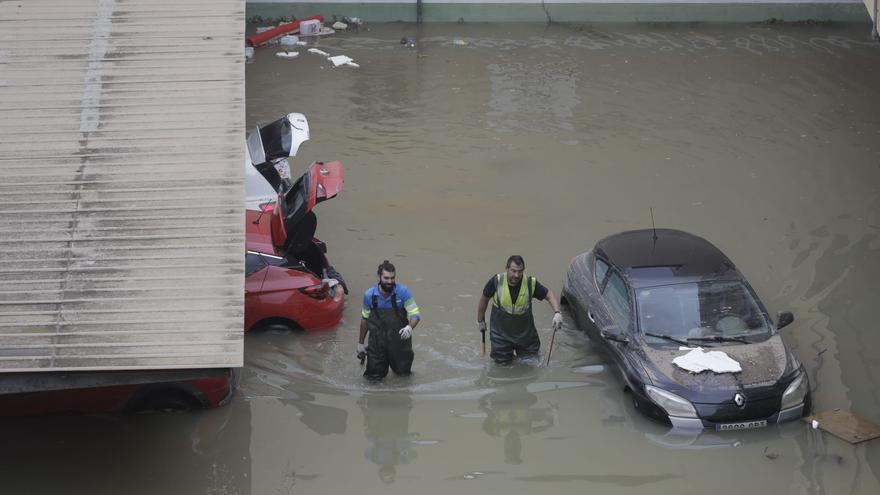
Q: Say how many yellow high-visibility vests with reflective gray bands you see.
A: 1